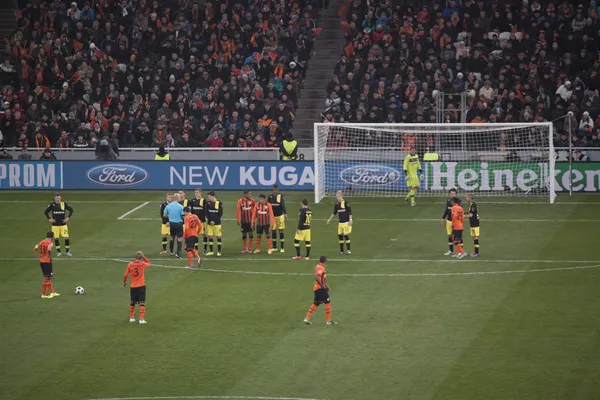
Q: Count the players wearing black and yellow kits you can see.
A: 10